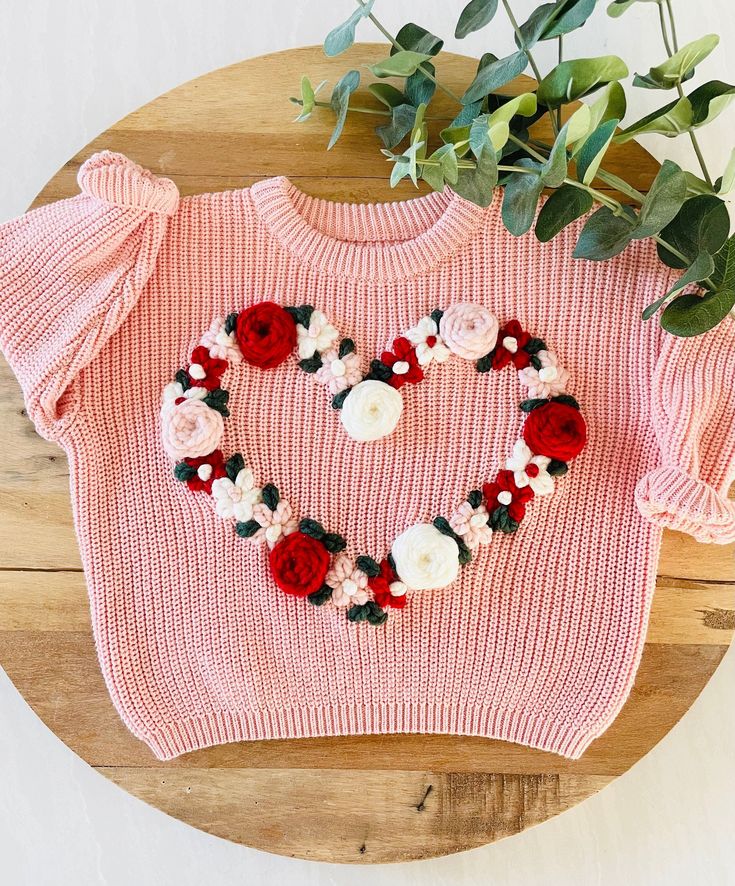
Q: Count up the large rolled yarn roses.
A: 7